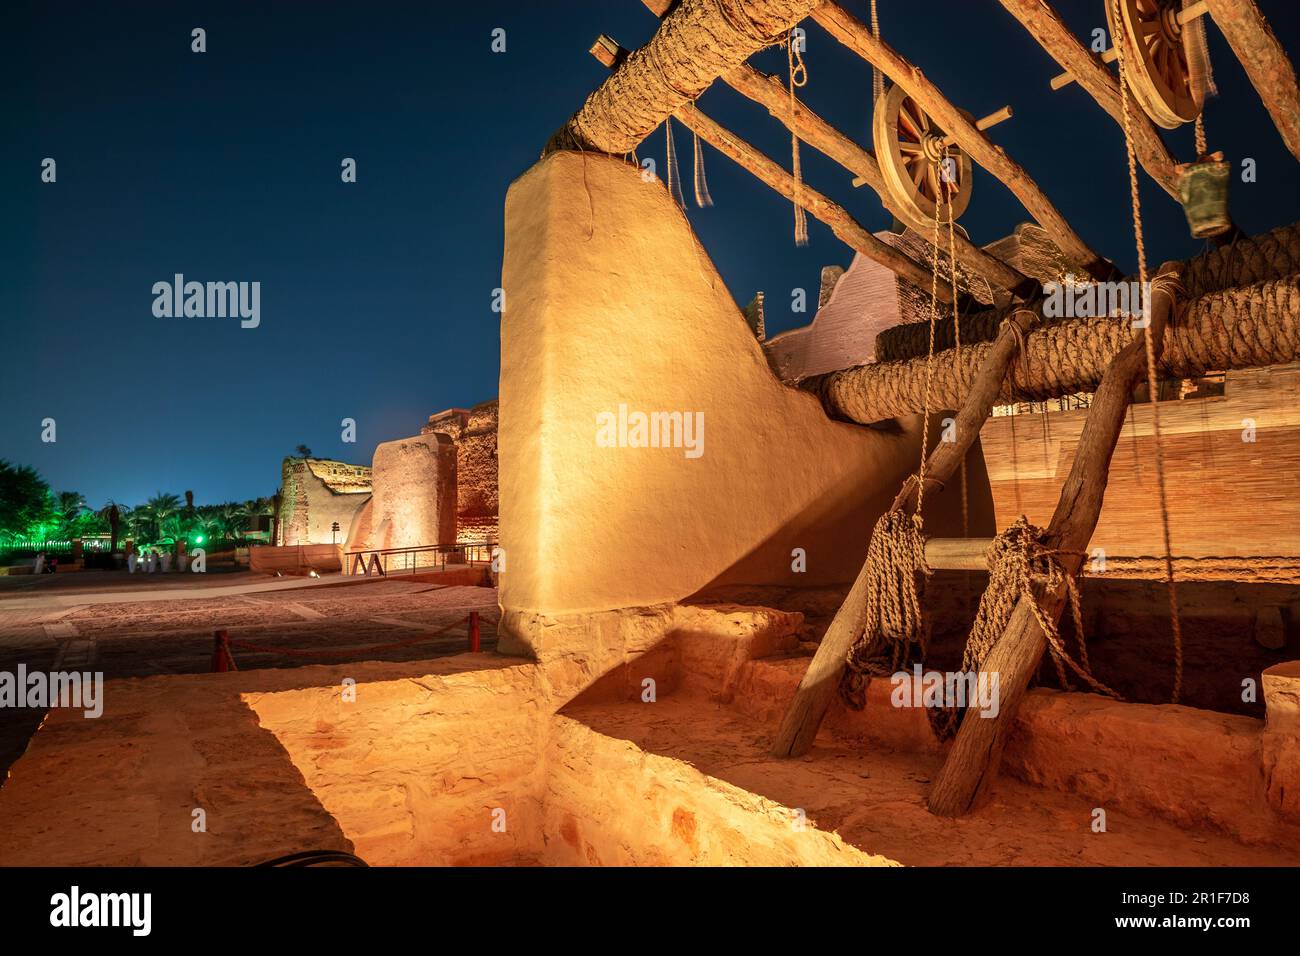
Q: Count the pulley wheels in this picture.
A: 2